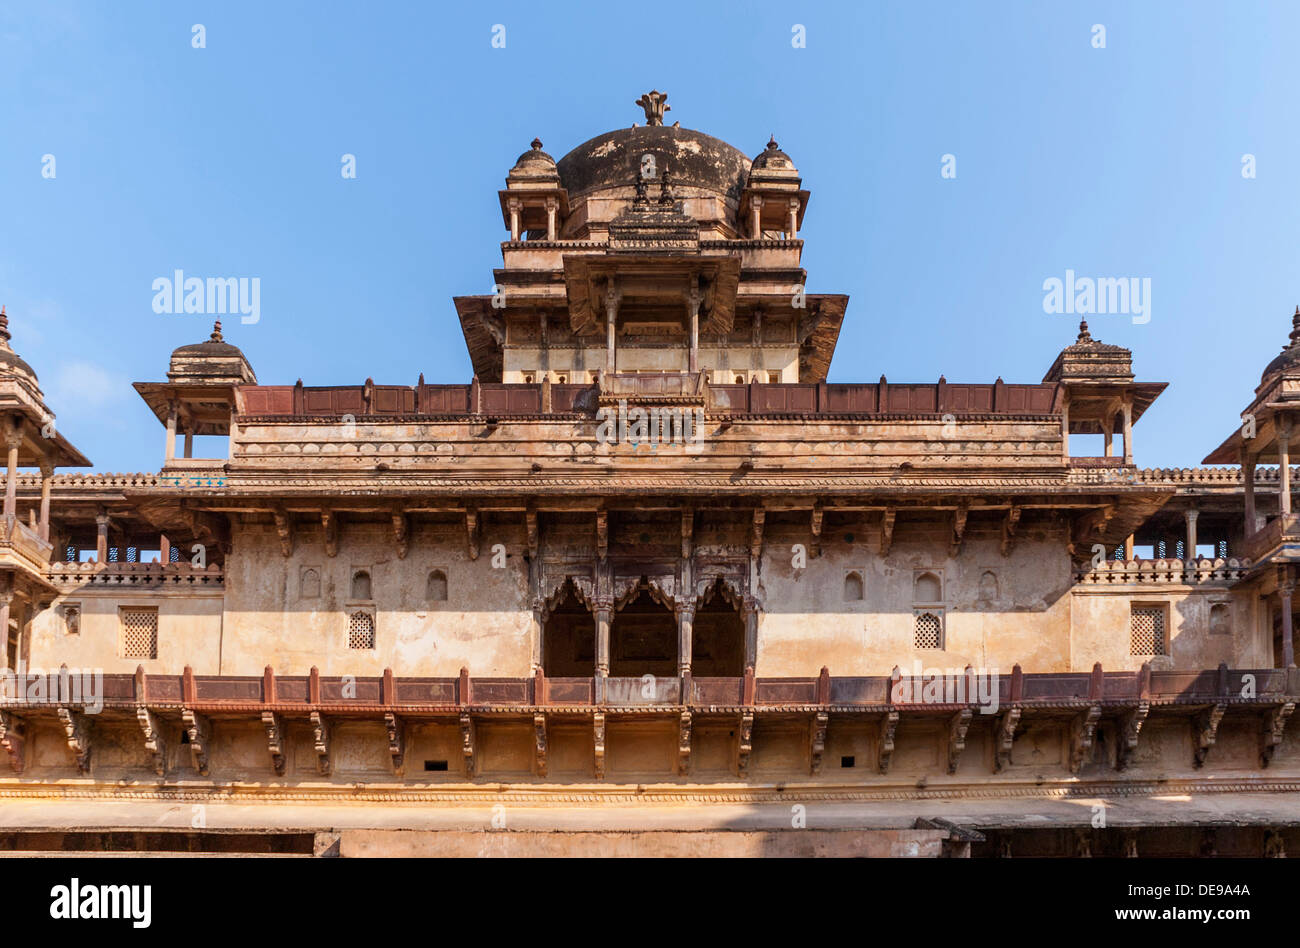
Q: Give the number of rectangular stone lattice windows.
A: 2